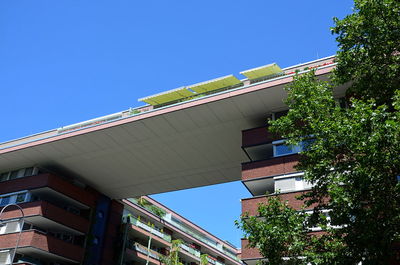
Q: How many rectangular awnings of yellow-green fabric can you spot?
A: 3